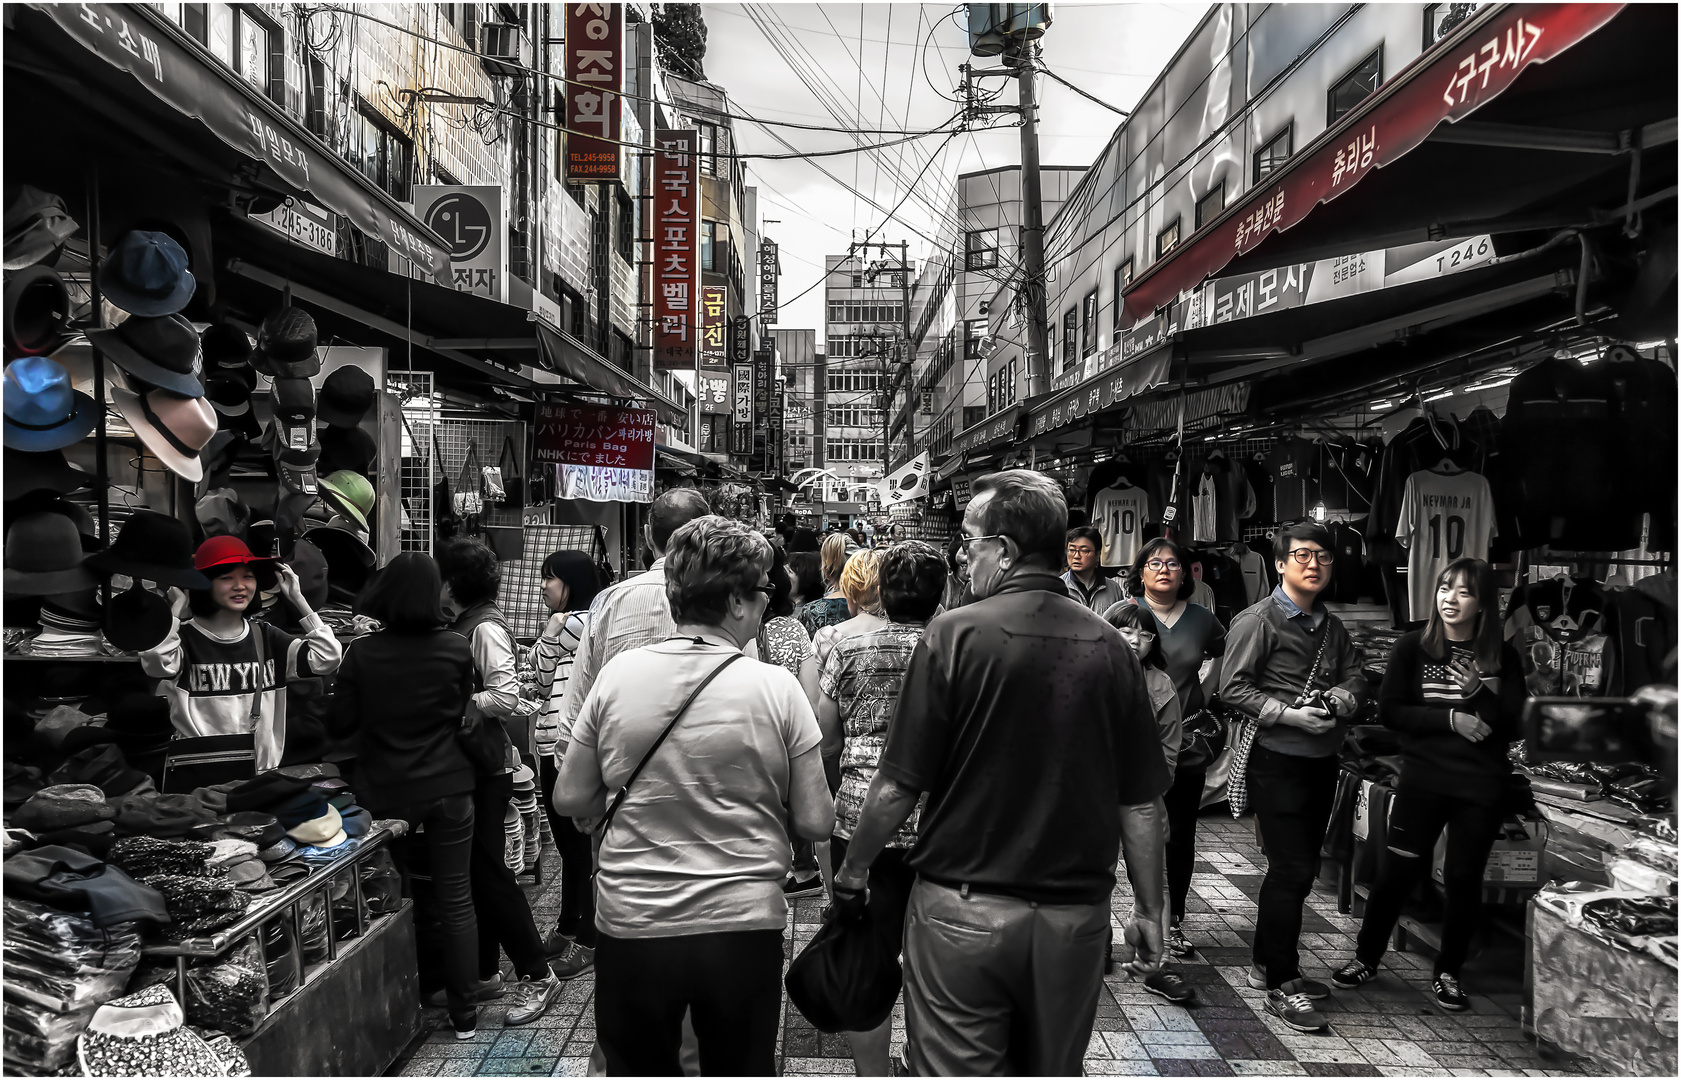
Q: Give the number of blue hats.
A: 2